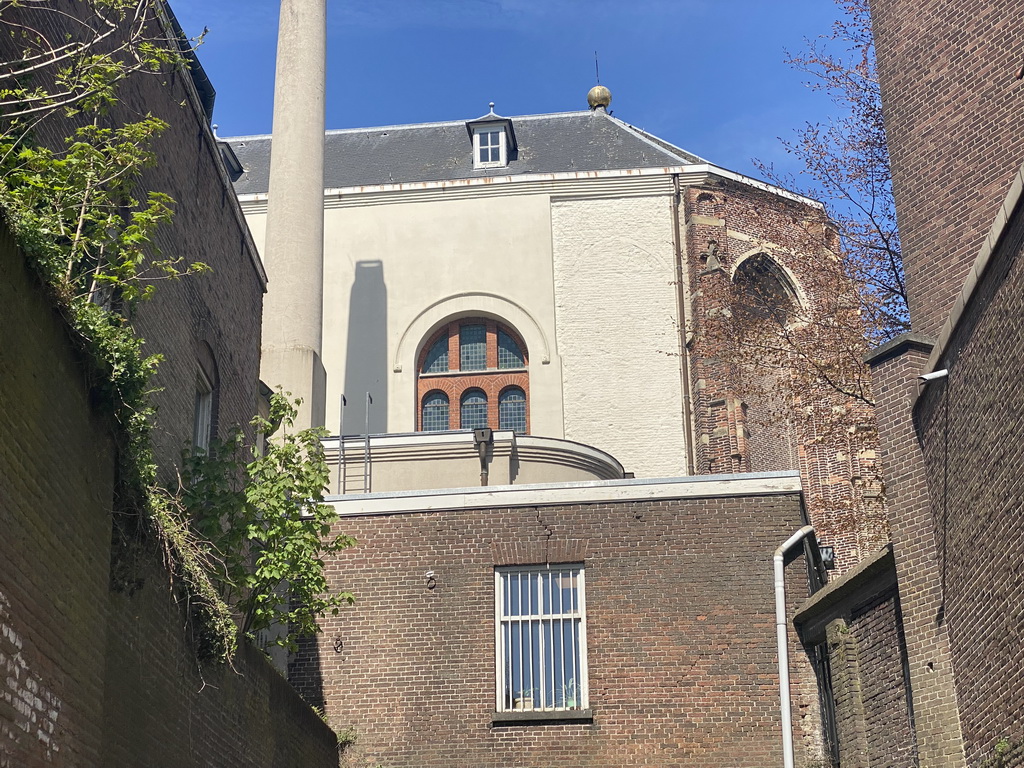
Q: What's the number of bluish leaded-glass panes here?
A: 6